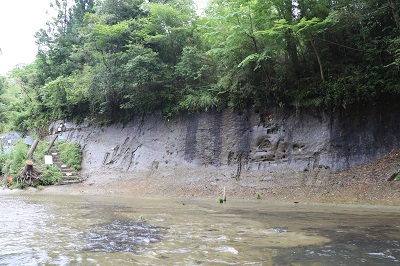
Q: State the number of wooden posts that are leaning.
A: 2